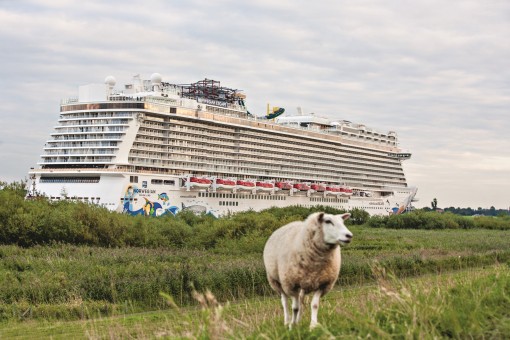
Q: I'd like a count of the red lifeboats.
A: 9